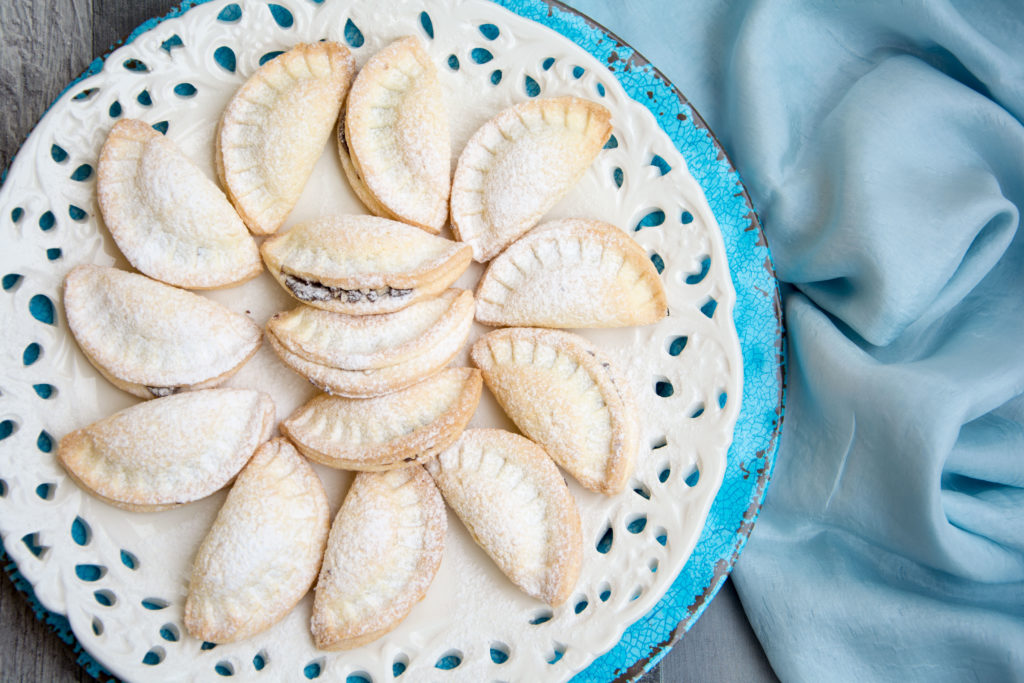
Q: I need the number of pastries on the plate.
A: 14